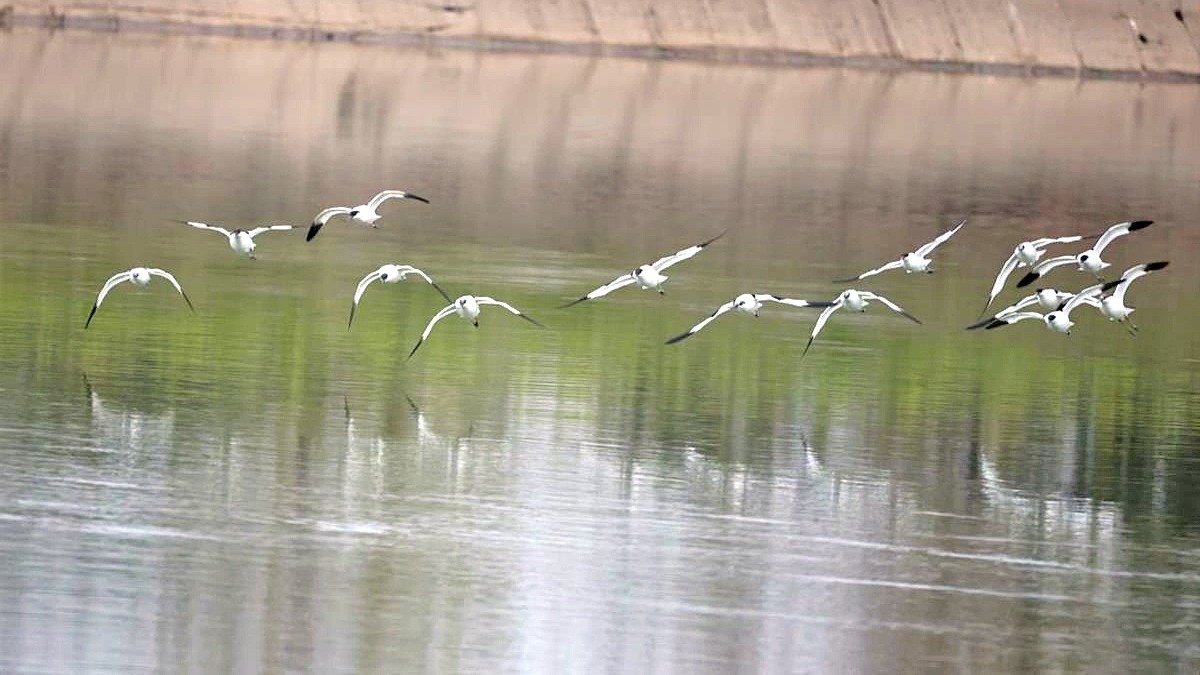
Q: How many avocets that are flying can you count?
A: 14